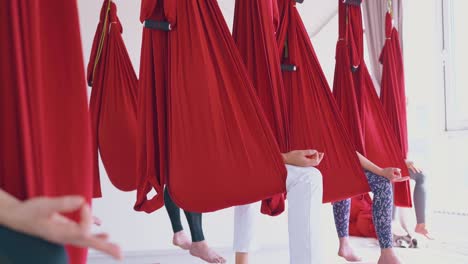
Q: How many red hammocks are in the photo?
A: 6